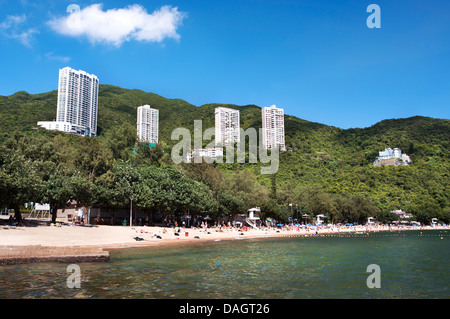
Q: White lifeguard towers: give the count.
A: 4